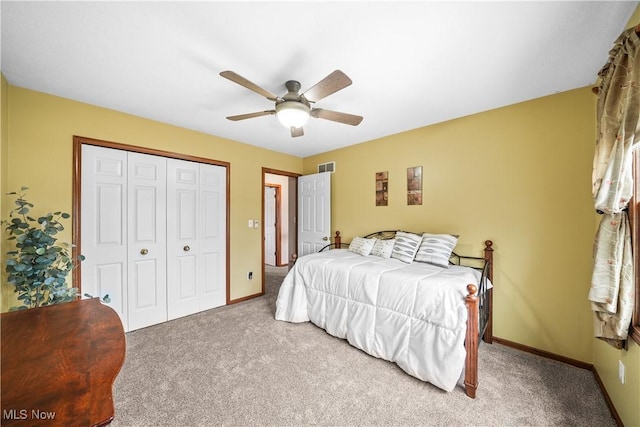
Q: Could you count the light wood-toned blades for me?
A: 5